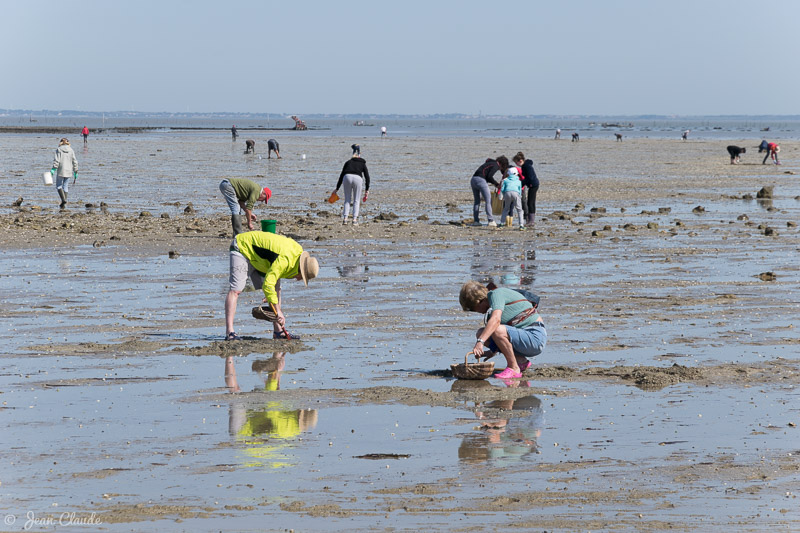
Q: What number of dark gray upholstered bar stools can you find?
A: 0